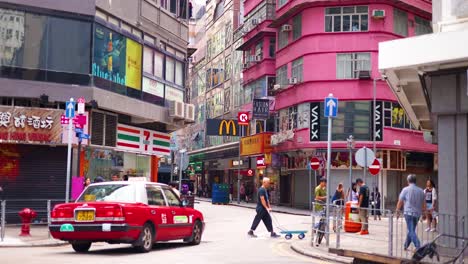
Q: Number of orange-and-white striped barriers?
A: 0